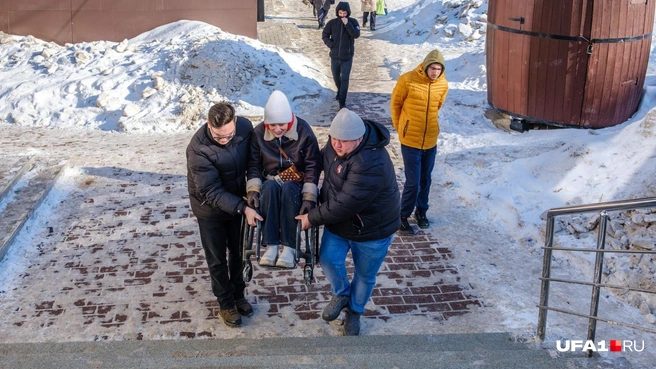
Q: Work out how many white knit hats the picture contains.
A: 1